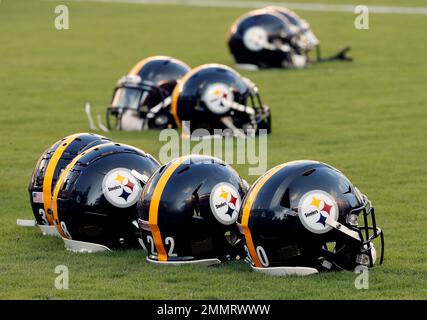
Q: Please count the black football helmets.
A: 8